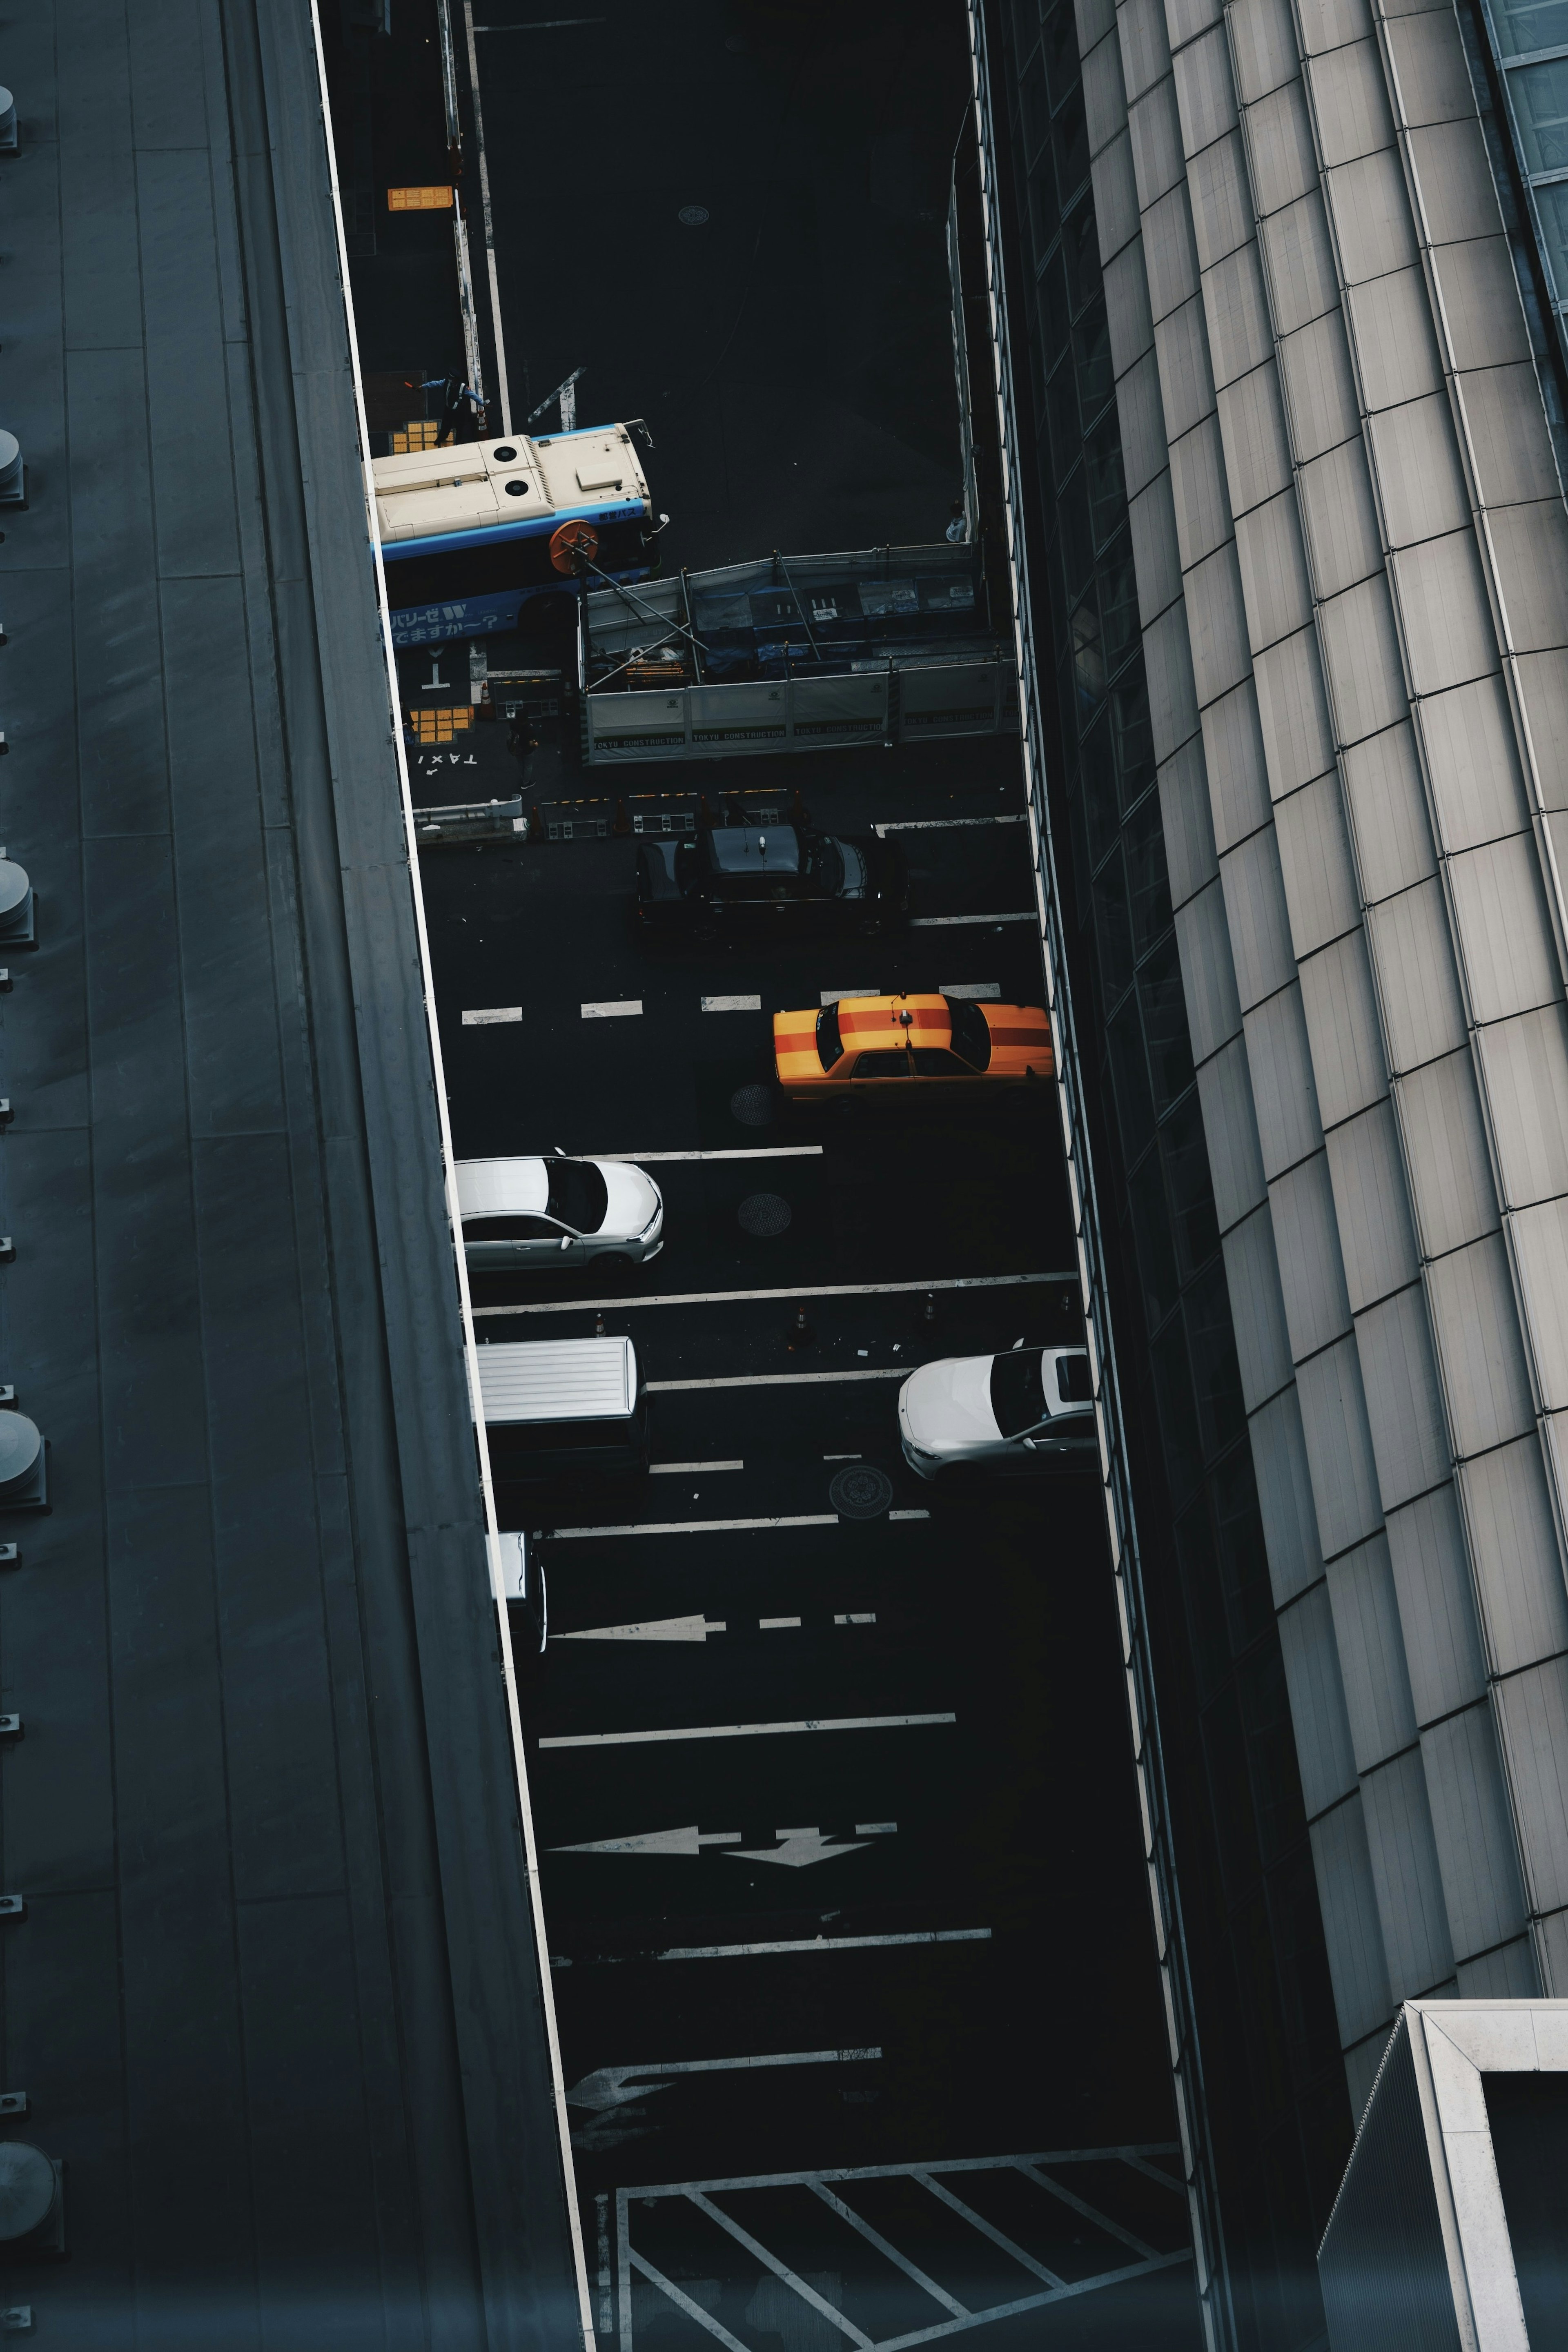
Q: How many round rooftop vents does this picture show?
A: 5